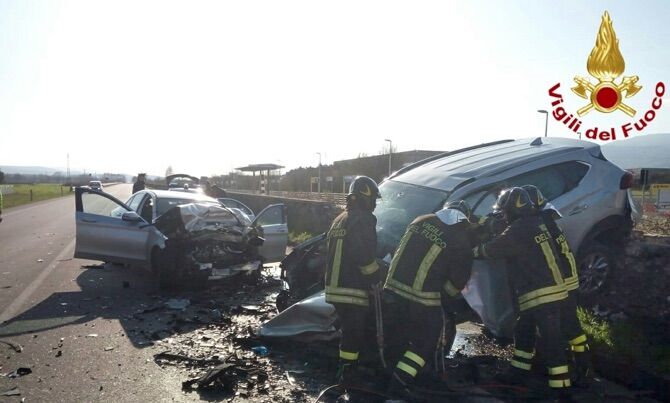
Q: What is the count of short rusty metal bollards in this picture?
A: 0